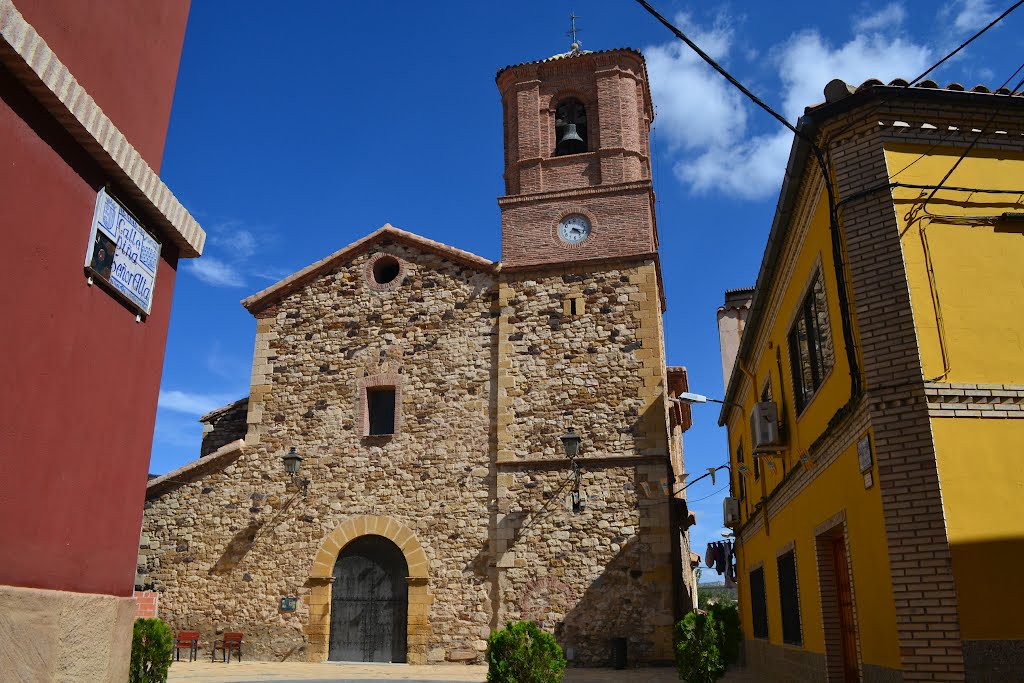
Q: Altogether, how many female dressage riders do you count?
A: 0